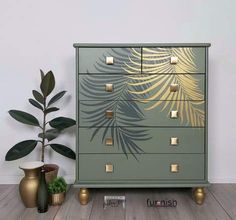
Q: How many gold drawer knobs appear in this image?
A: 10